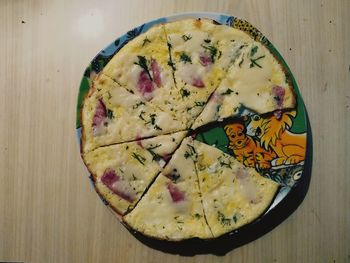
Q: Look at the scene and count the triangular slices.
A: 7